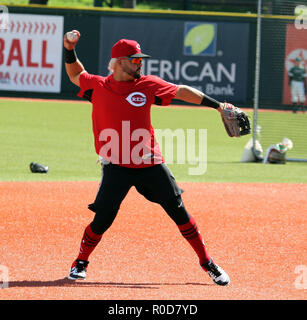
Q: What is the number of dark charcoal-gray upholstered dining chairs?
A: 0